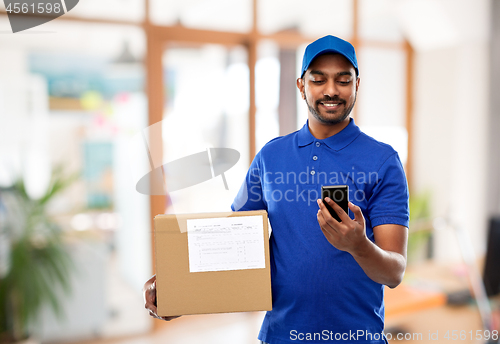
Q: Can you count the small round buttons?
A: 3